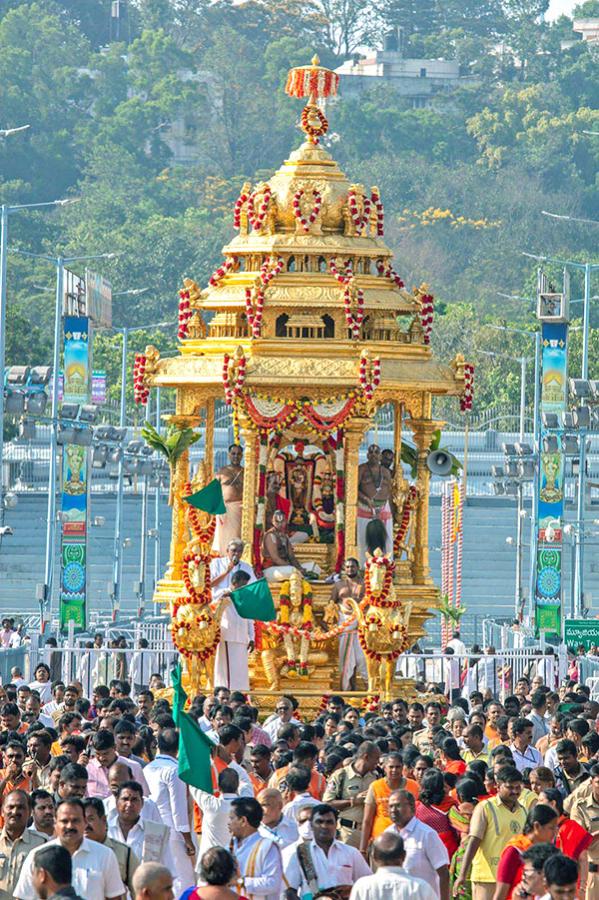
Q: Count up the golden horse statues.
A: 2